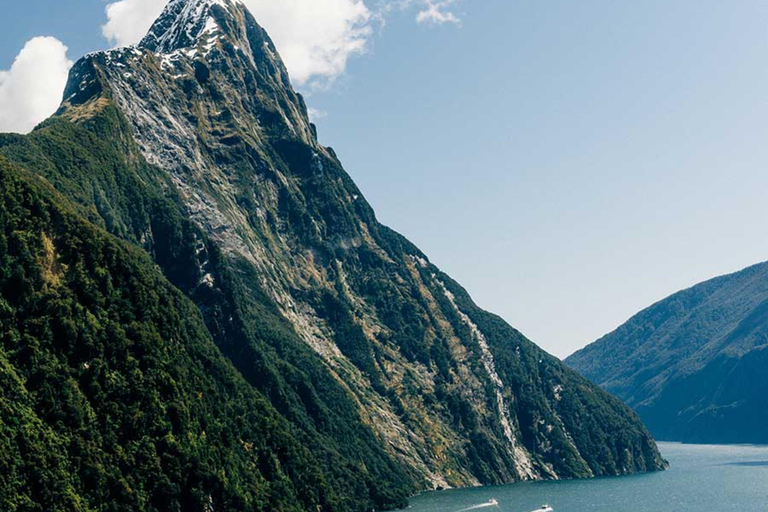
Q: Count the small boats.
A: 2